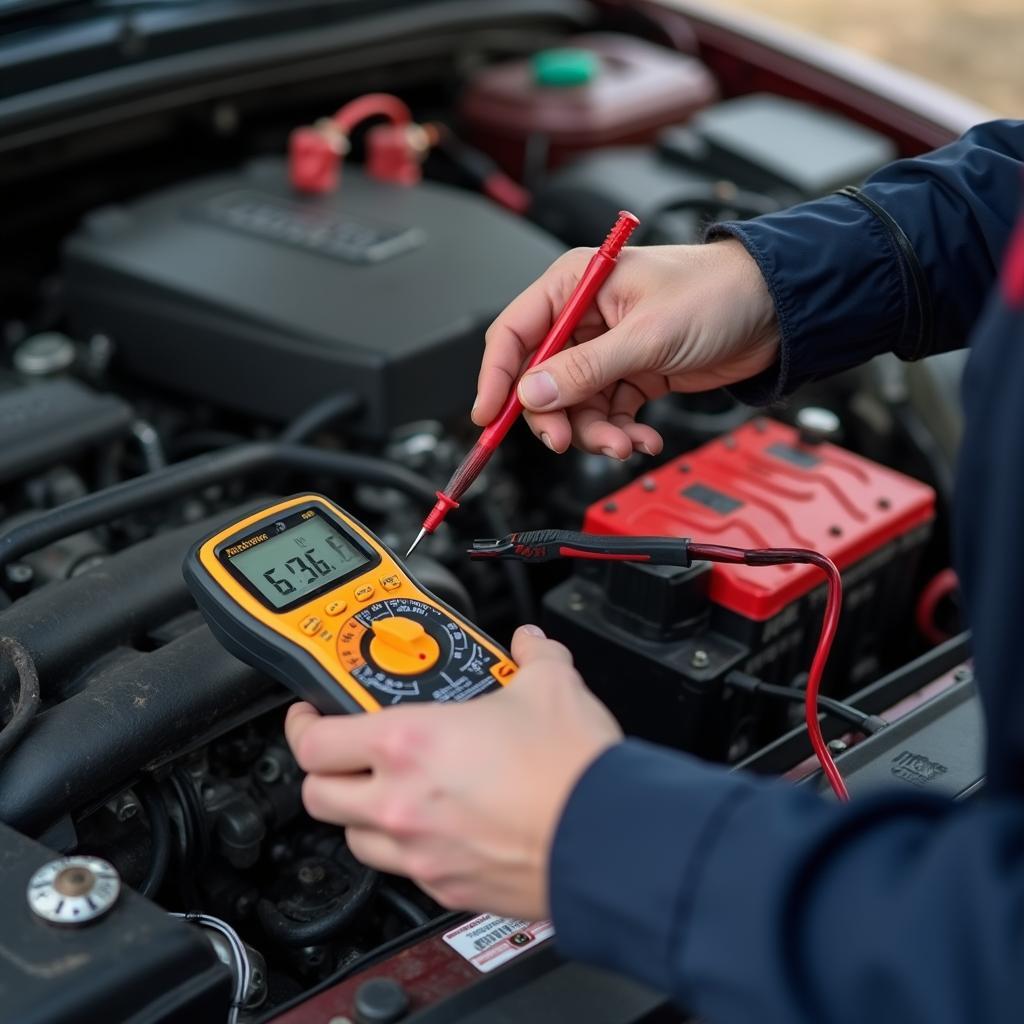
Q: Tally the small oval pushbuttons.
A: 4